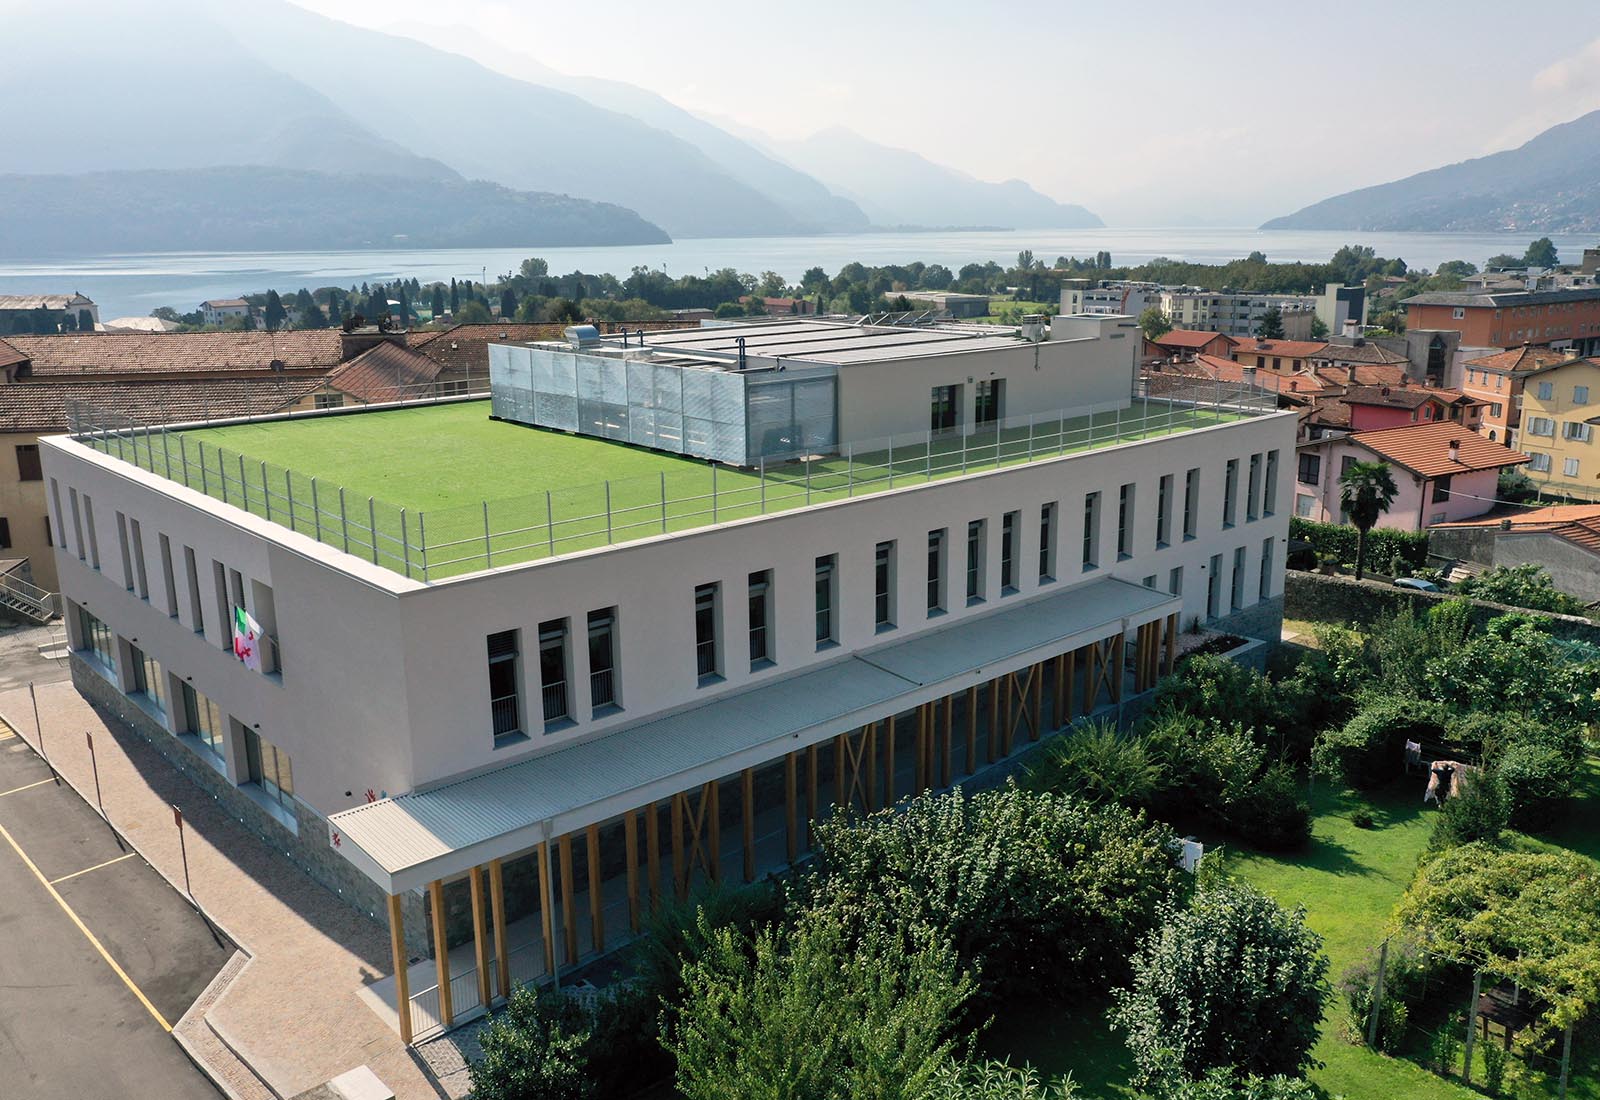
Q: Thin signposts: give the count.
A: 3